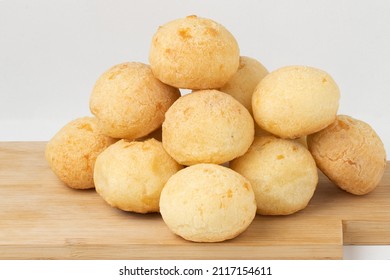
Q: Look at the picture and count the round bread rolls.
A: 10